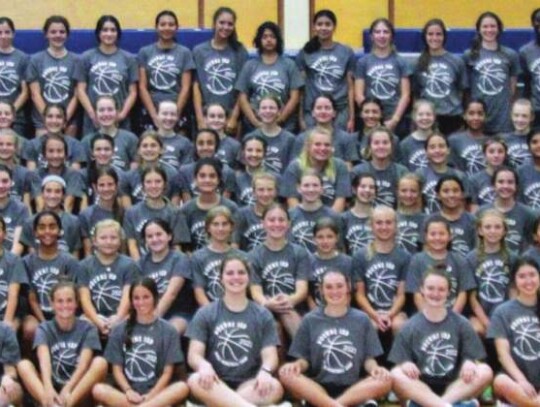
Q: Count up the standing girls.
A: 11